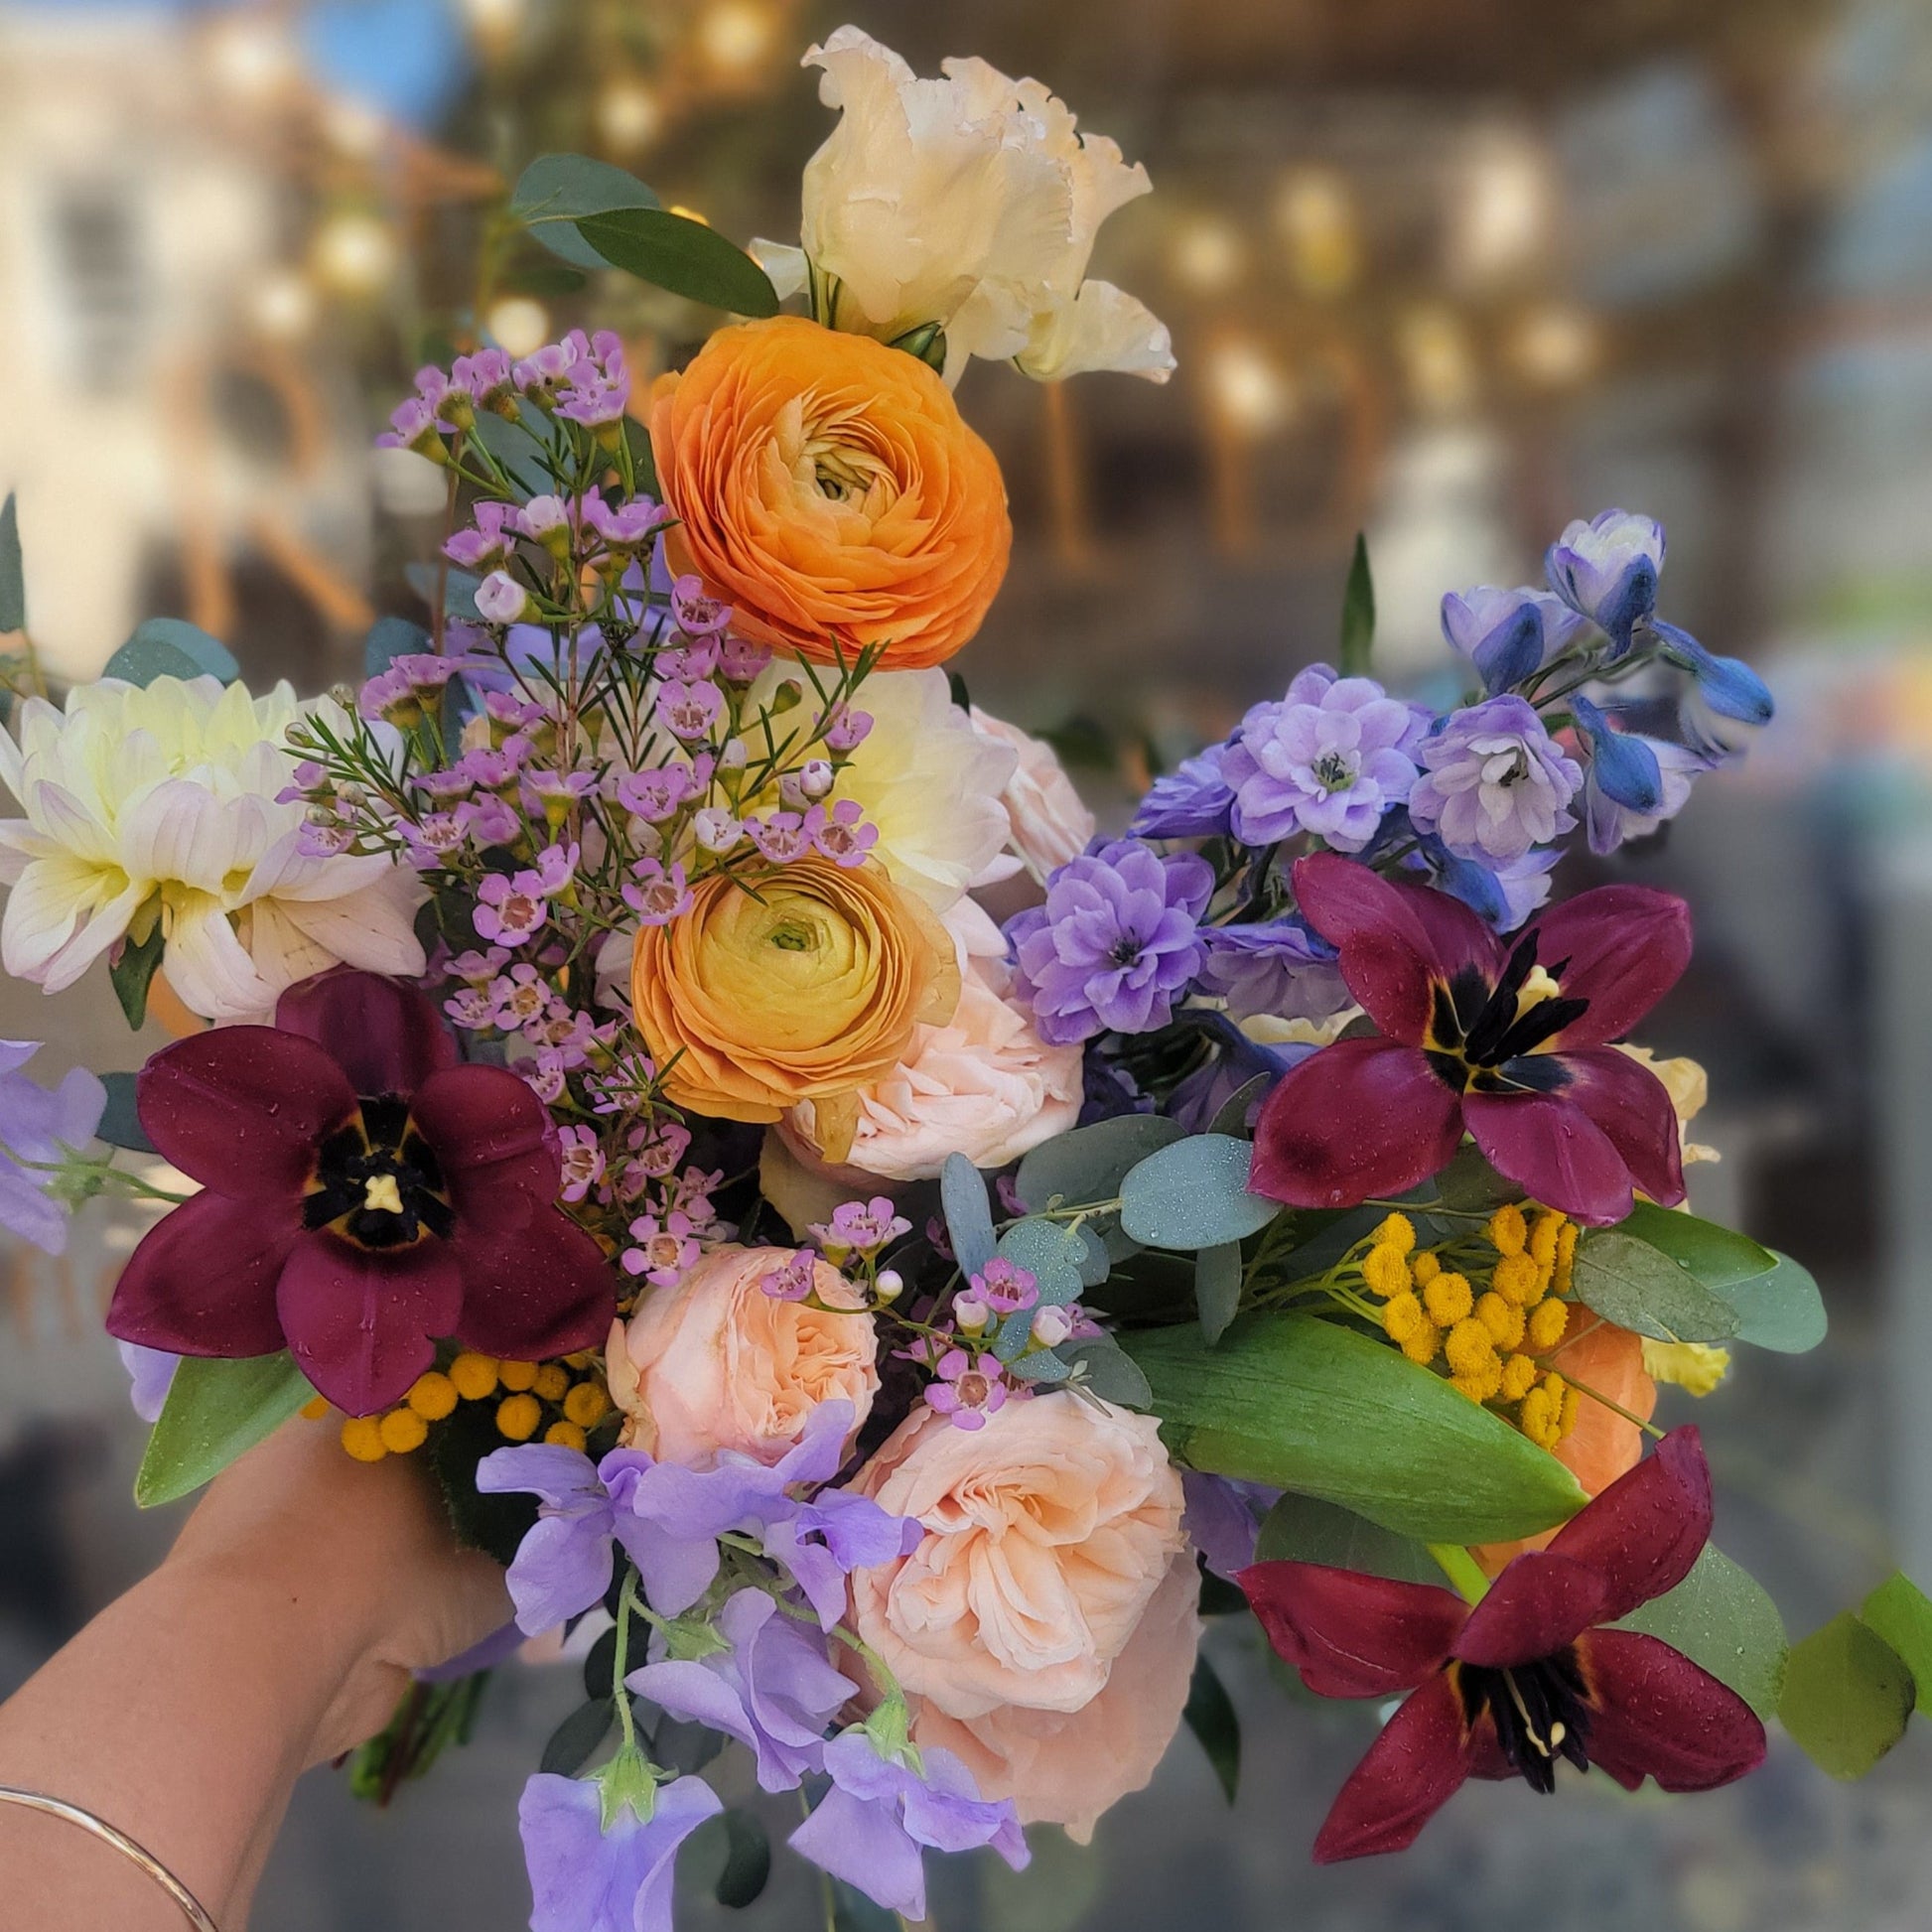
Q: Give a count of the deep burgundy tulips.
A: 3